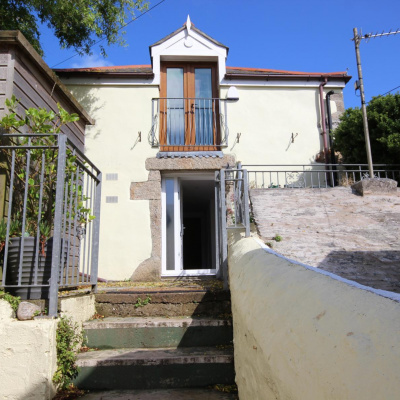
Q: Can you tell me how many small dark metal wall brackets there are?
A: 3